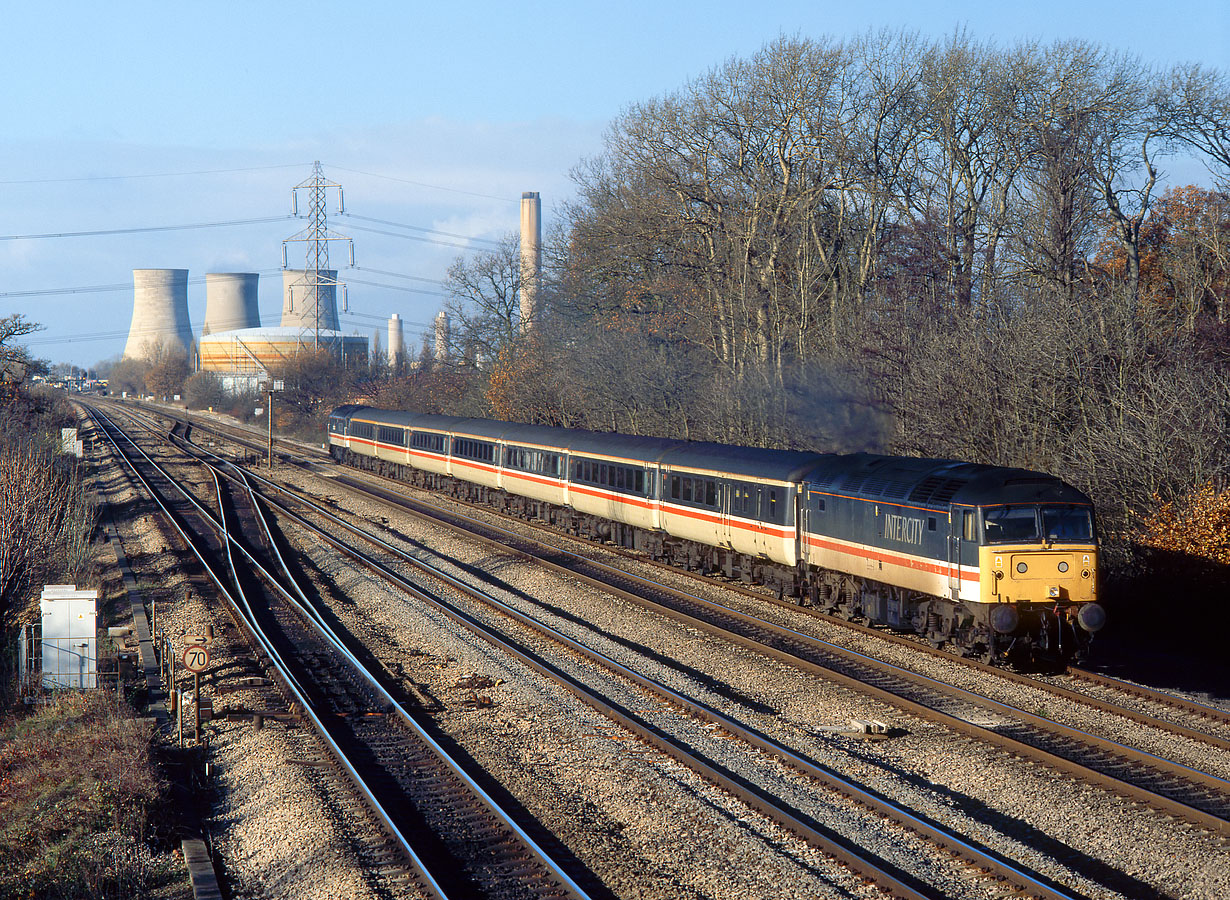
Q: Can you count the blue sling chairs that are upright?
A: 0